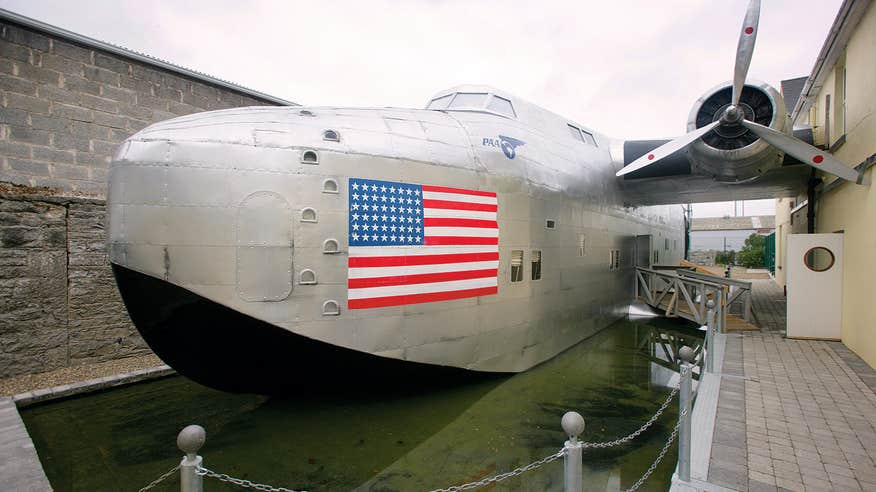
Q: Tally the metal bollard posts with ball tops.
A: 4